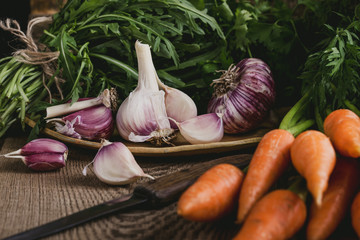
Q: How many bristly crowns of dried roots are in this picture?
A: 3